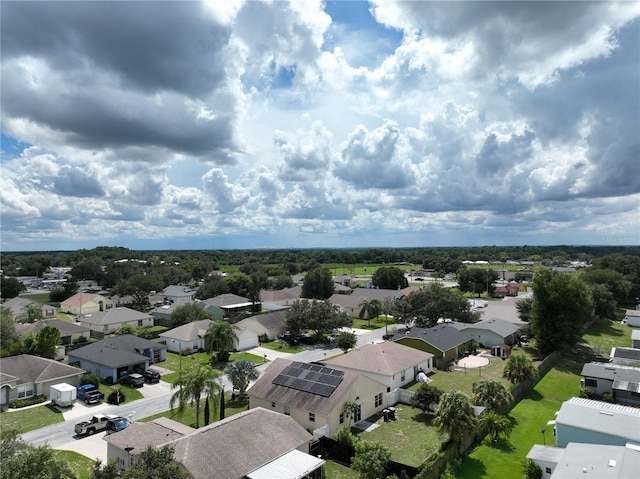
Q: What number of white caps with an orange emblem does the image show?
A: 0